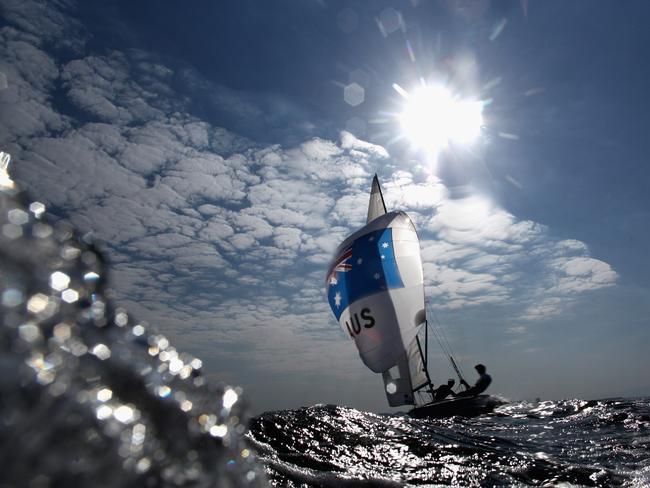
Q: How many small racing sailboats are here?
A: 1